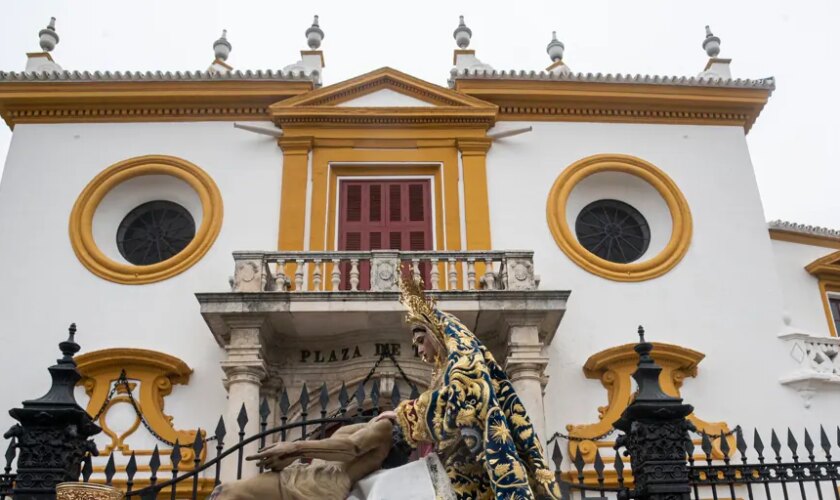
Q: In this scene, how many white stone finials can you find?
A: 6